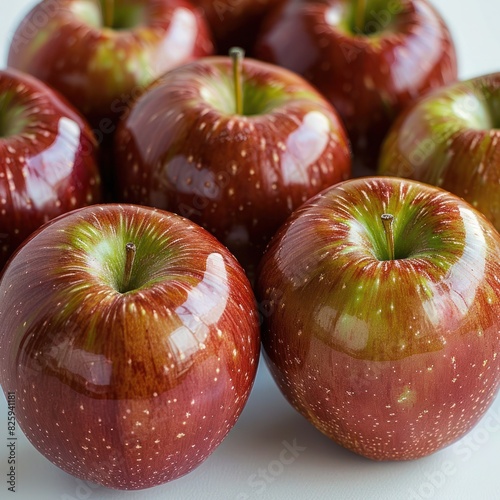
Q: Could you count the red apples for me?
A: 8